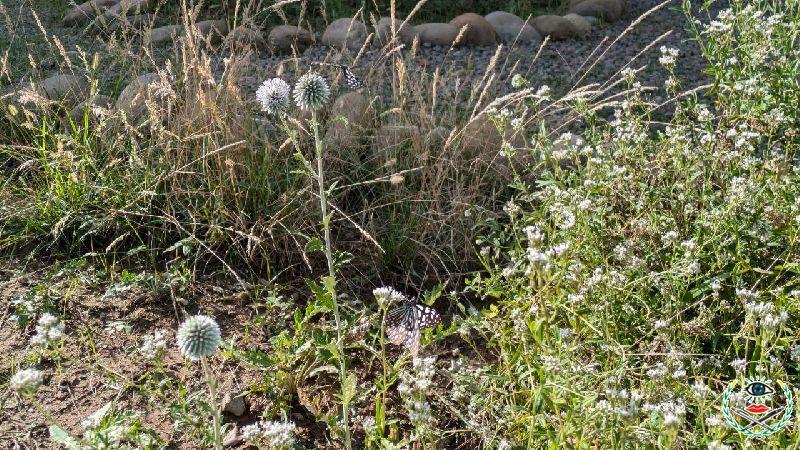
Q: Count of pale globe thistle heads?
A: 3